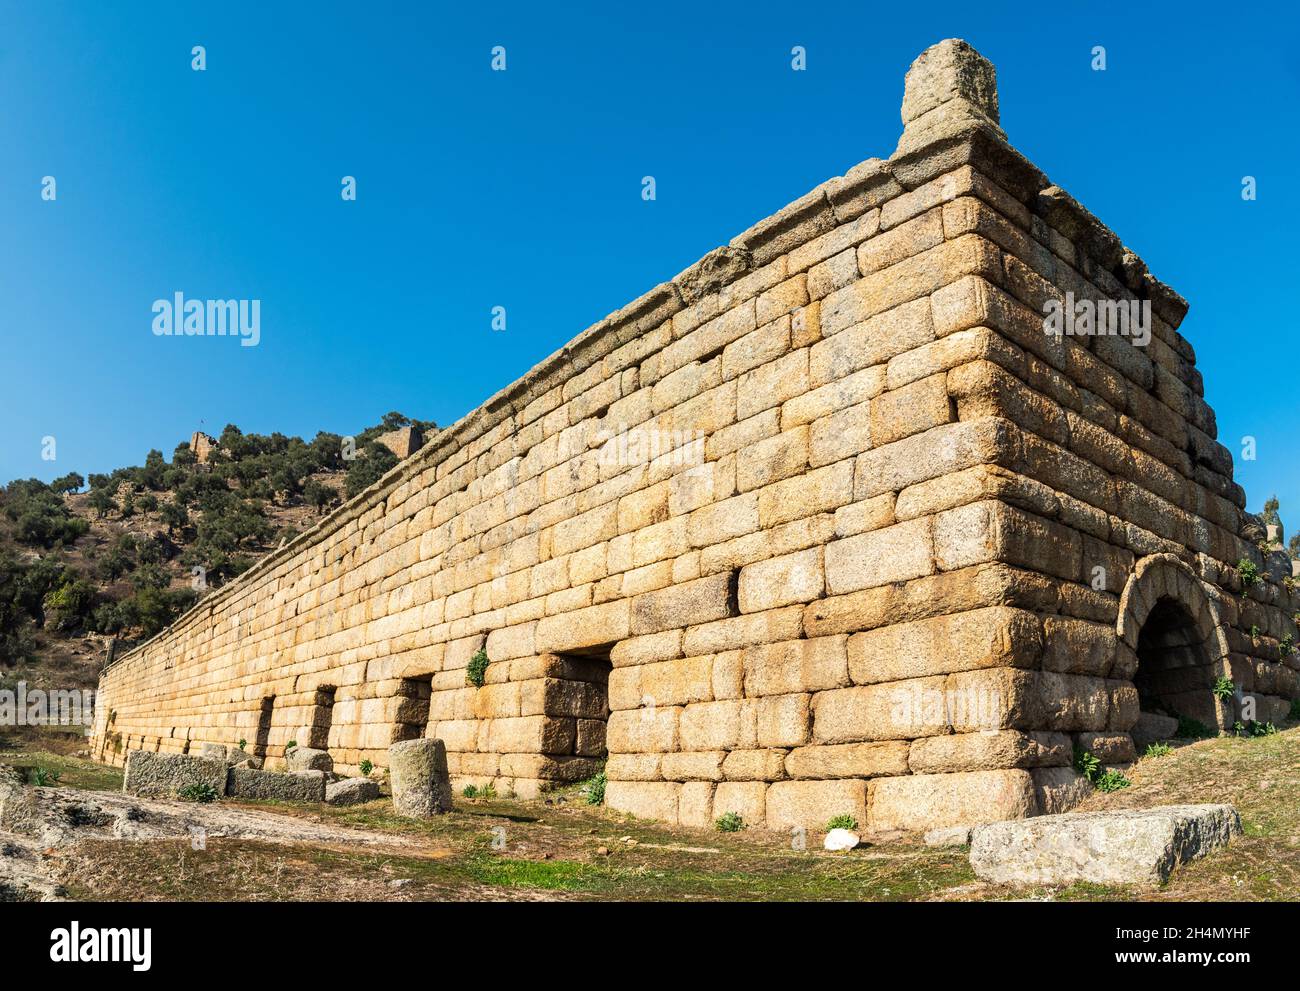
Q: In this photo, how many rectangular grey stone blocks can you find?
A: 3